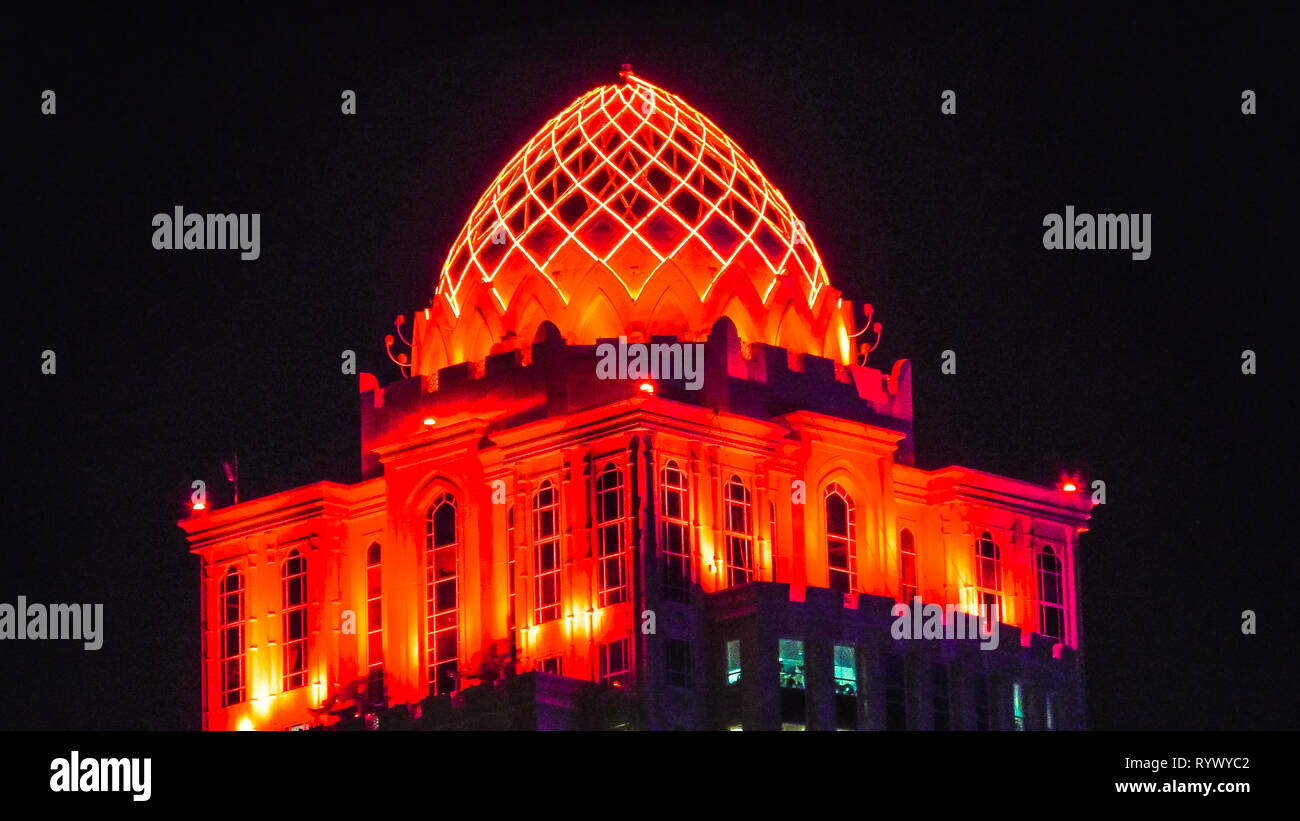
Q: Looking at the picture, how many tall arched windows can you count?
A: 14